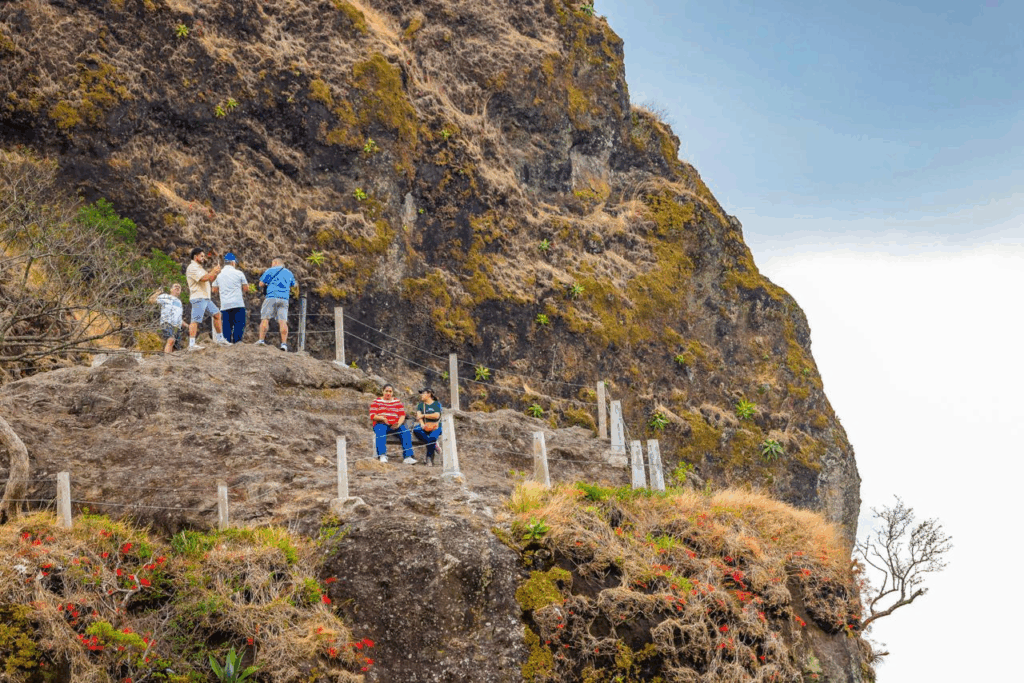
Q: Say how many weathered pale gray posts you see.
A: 12